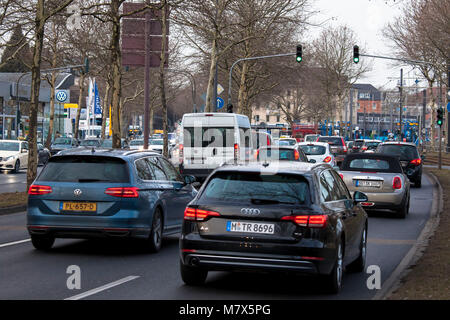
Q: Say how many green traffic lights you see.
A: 3